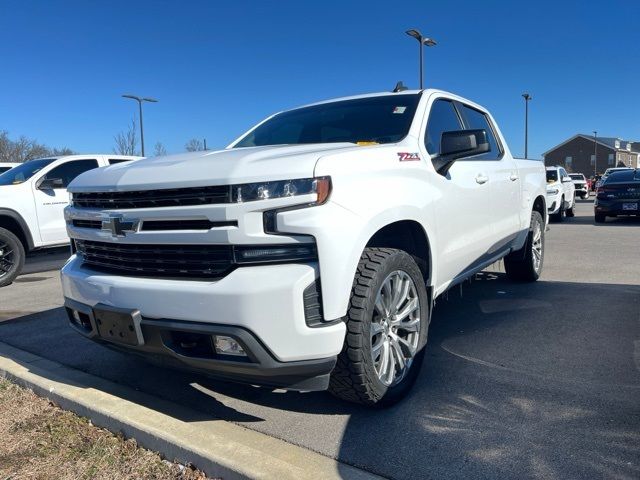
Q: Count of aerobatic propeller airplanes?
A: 0